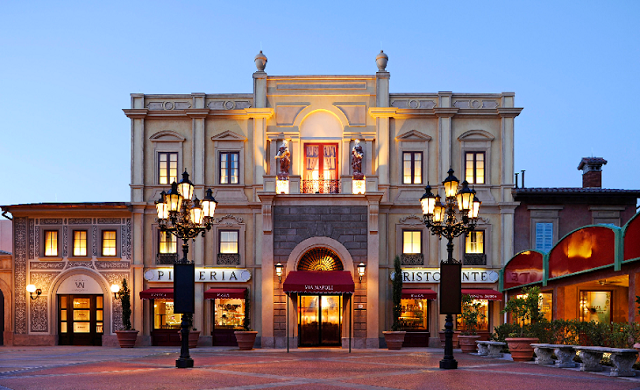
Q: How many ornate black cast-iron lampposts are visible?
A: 2